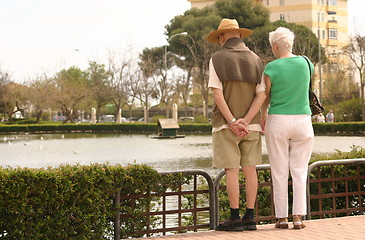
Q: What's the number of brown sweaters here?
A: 1